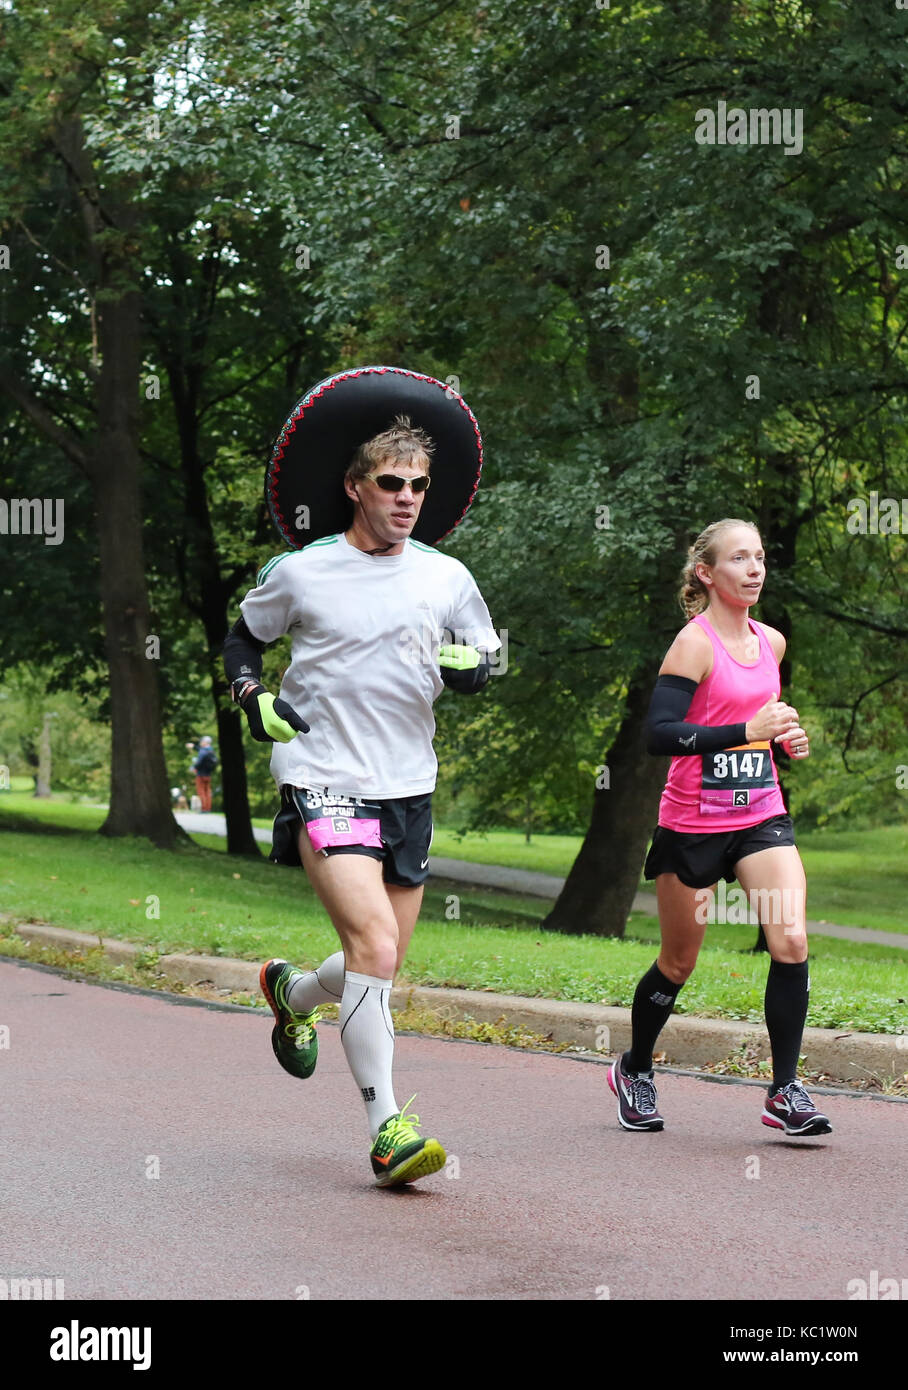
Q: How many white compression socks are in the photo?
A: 2